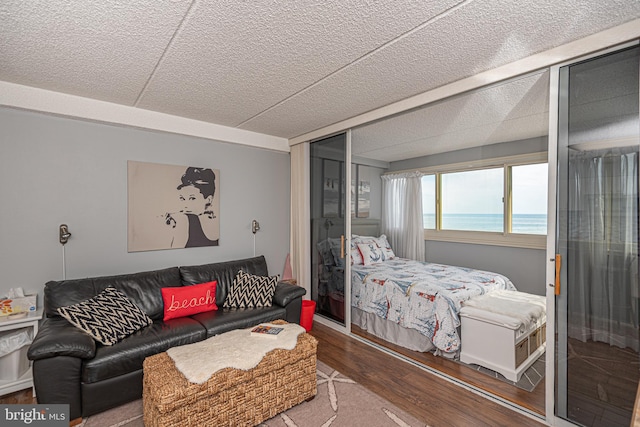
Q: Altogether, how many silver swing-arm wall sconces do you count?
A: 2